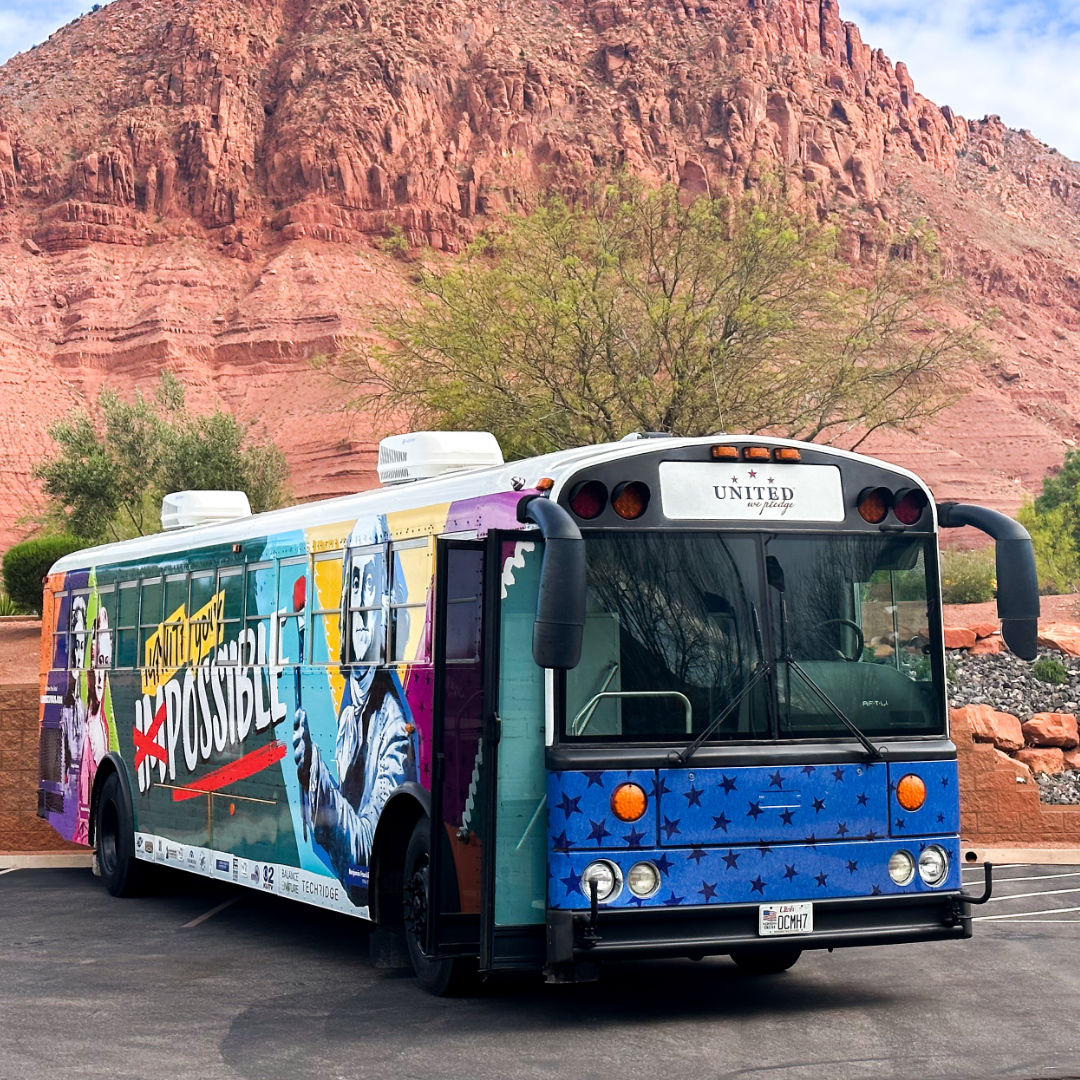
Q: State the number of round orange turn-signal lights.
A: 2